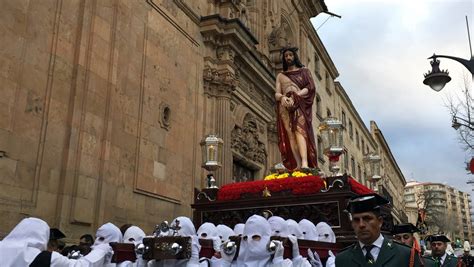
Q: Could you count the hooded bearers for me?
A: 12